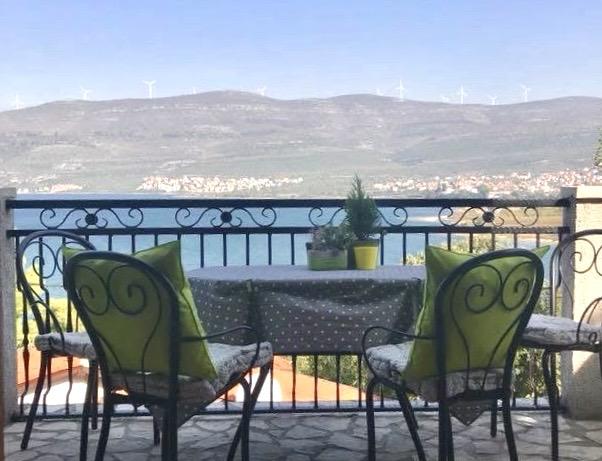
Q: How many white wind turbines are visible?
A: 11